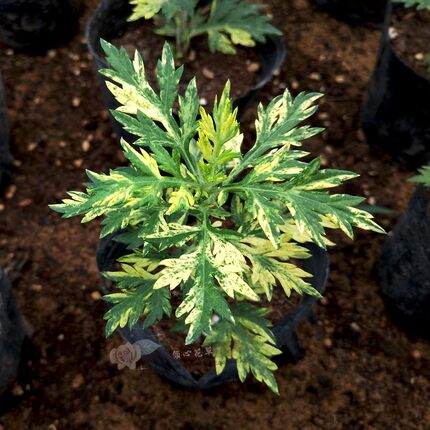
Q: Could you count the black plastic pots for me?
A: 8